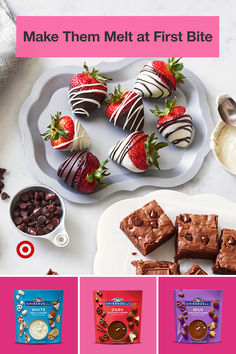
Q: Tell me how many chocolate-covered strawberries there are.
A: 7